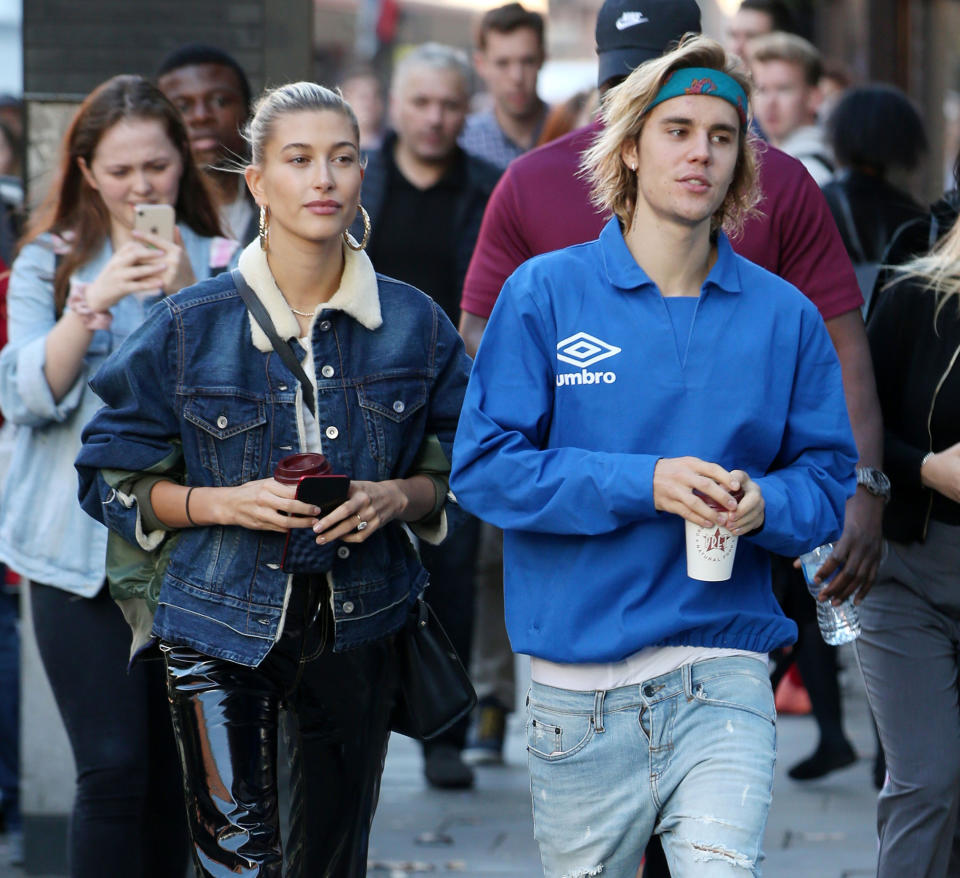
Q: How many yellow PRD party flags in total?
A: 0